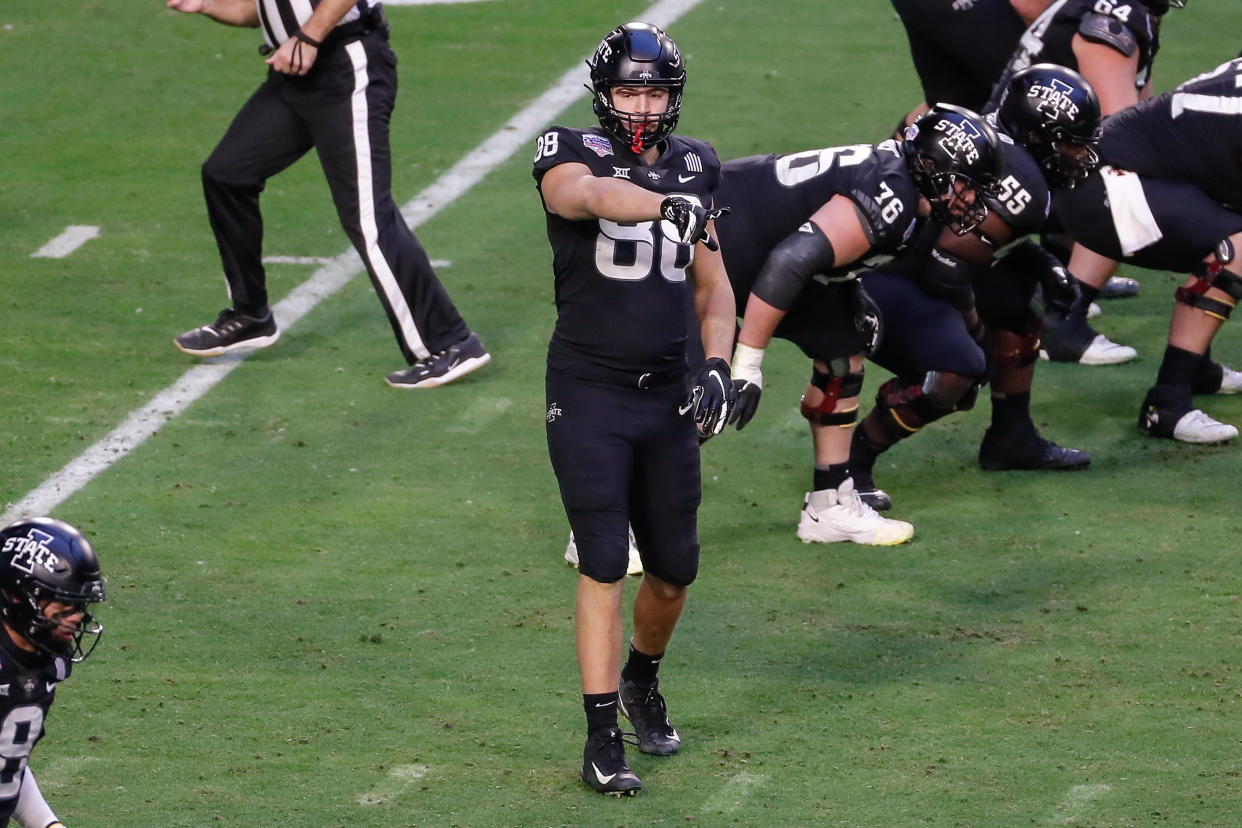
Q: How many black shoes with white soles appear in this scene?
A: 2